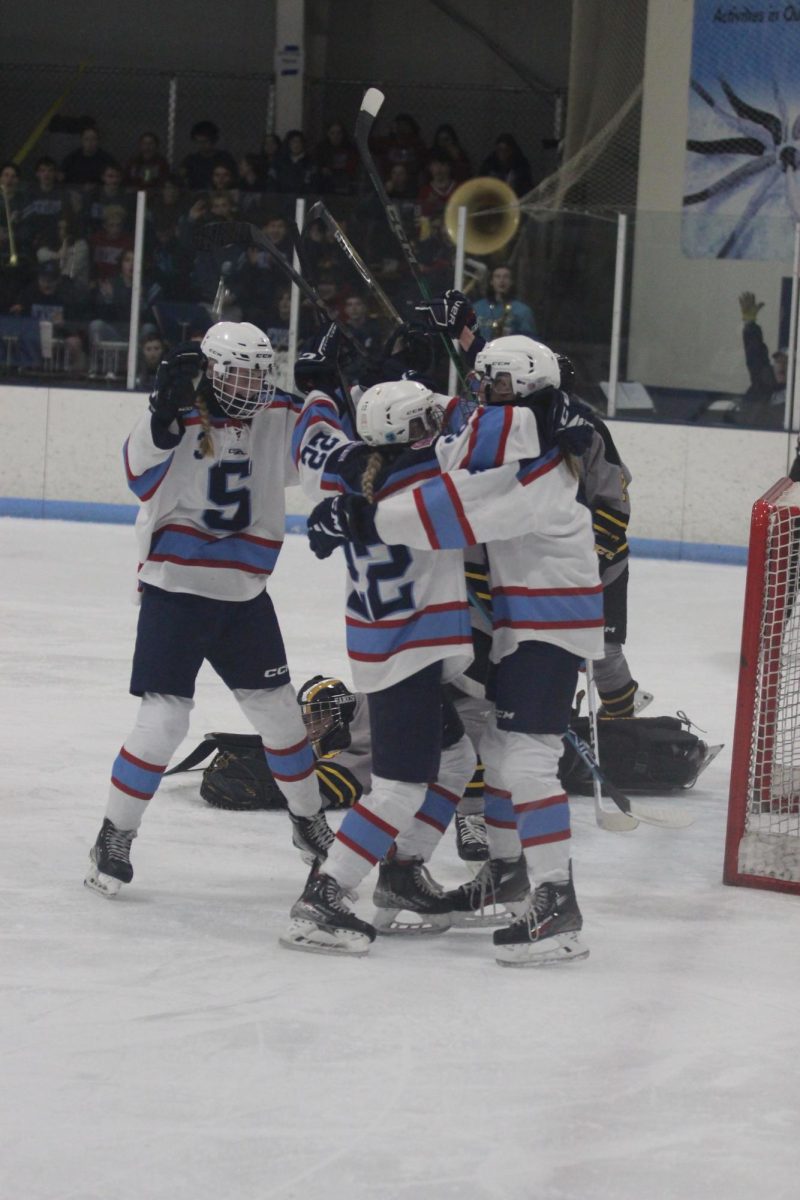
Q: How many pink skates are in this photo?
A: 0